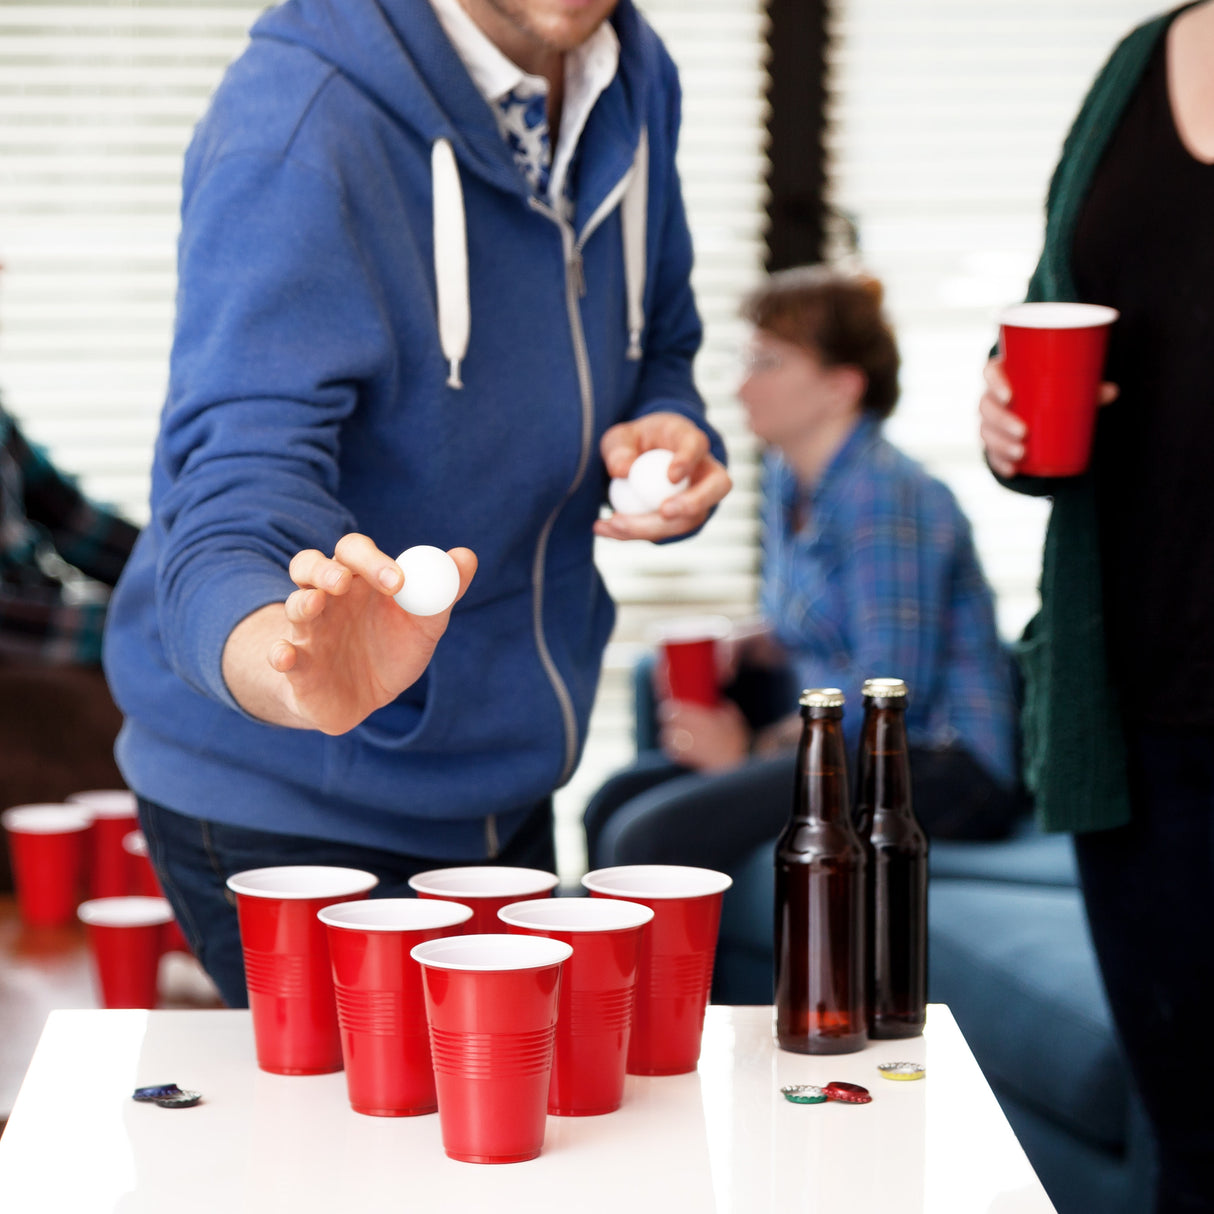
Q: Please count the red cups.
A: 12